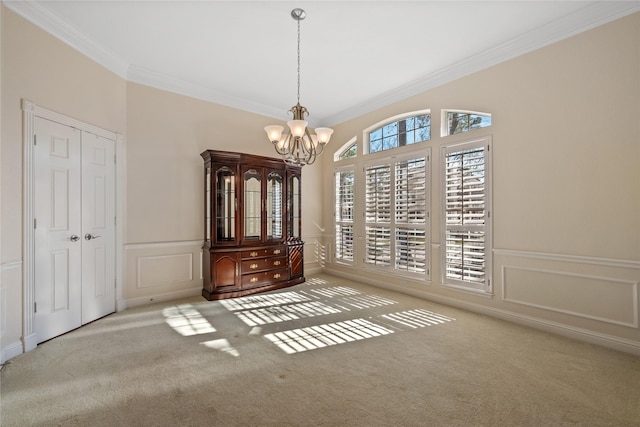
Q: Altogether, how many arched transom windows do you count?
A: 3